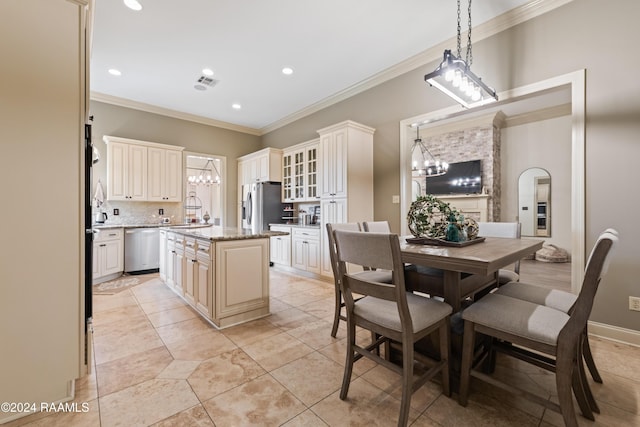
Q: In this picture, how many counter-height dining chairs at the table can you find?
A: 6